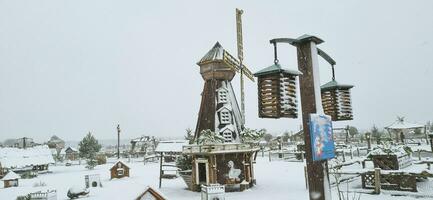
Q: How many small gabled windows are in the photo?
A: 3